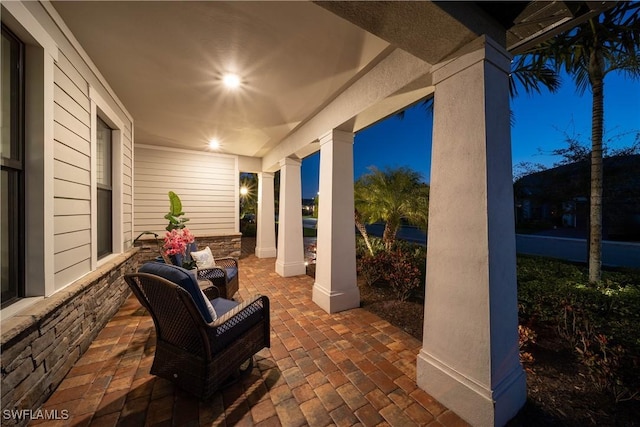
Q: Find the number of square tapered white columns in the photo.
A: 4